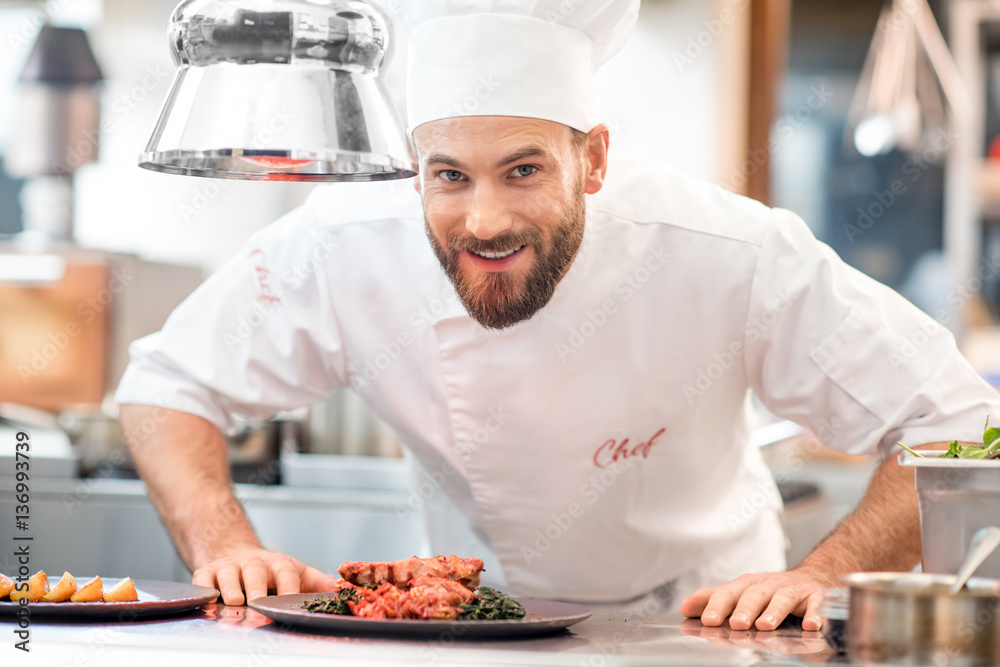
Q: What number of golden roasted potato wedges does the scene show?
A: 5